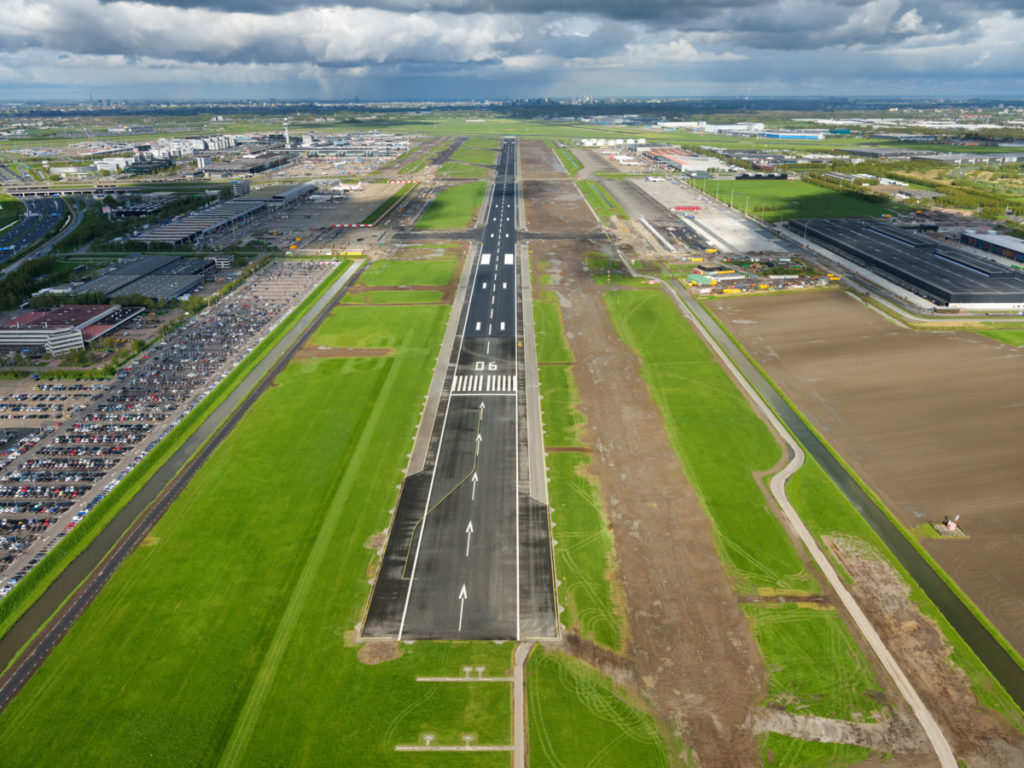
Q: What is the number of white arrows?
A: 5